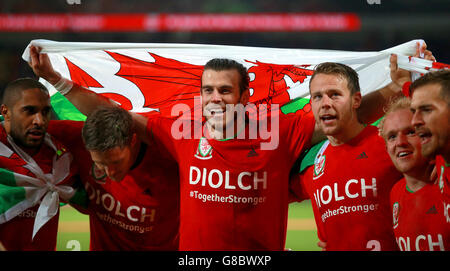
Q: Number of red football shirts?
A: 6